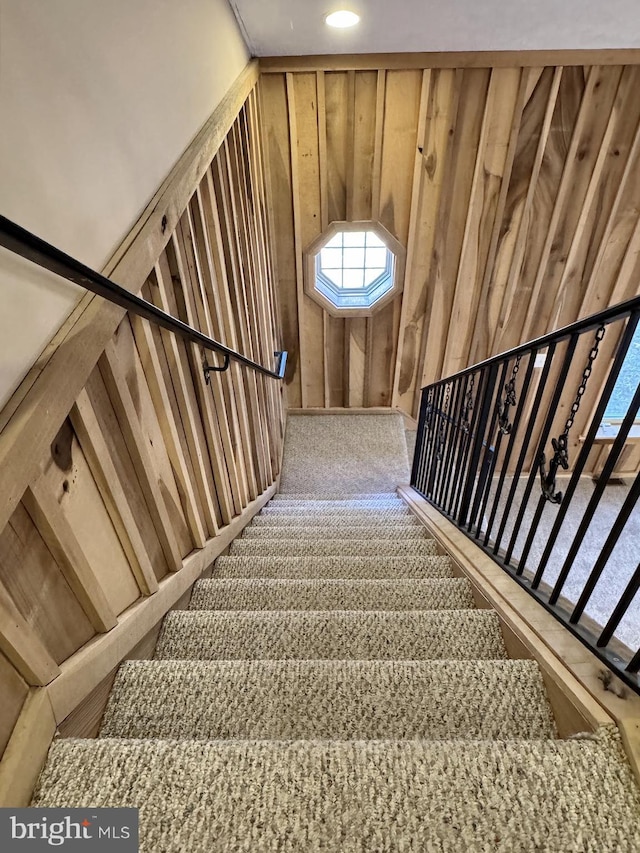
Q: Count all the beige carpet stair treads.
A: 11